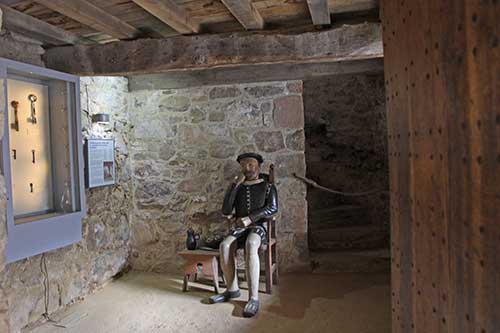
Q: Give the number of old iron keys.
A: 5